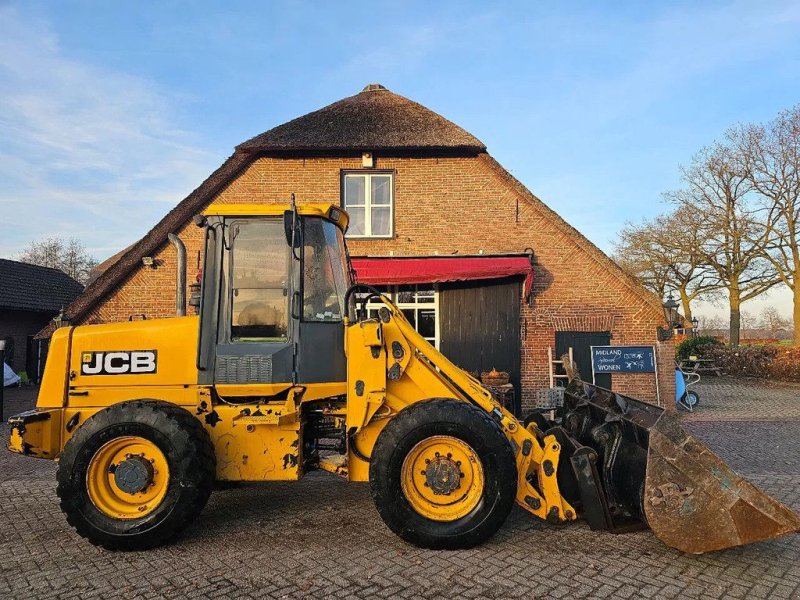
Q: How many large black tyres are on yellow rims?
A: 2